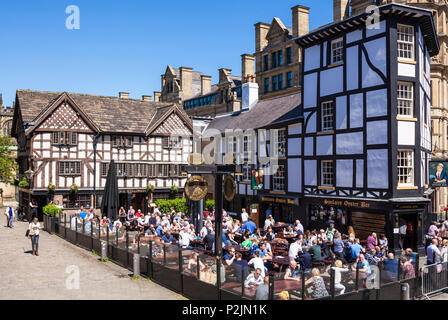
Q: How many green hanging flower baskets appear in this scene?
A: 5